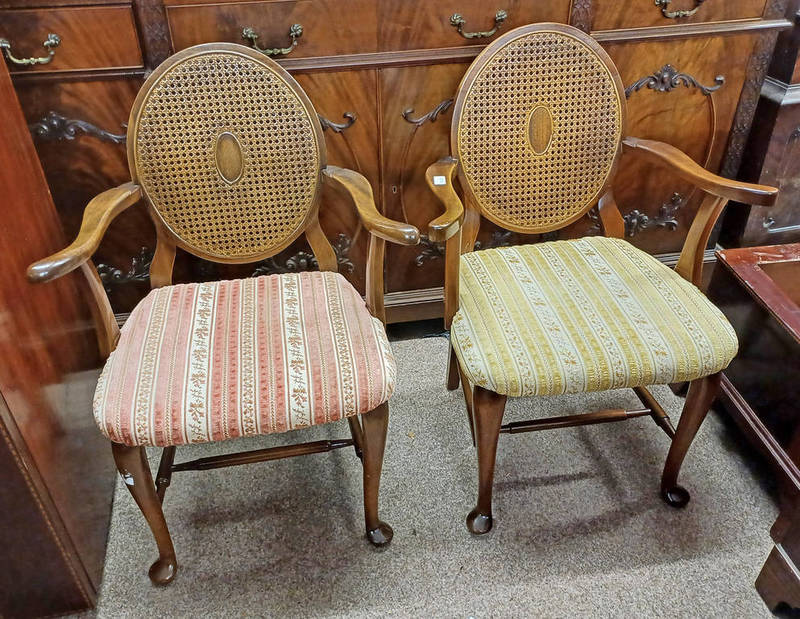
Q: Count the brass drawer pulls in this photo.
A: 4